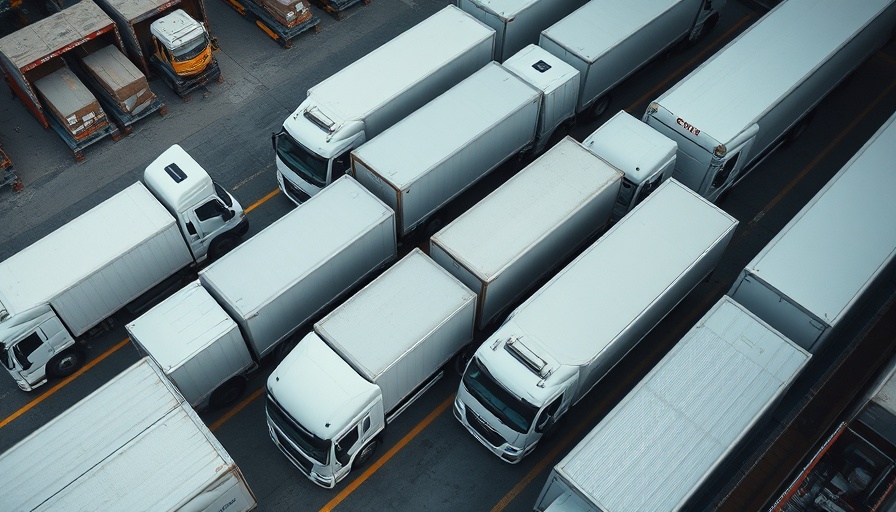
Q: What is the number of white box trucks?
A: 13